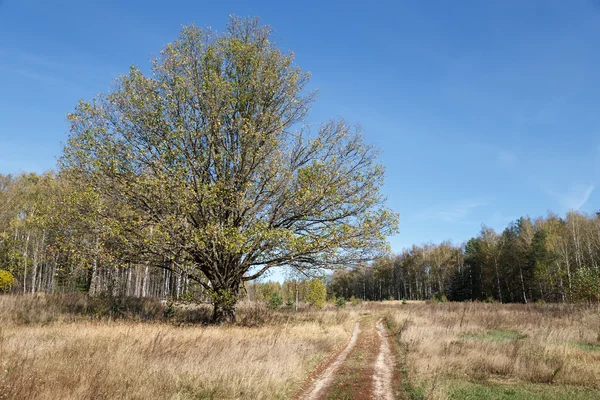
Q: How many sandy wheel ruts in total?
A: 2